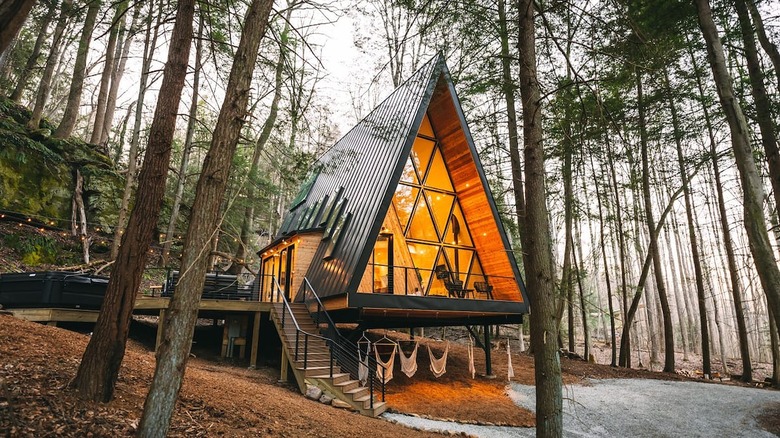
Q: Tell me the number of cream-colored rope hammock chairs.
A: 6